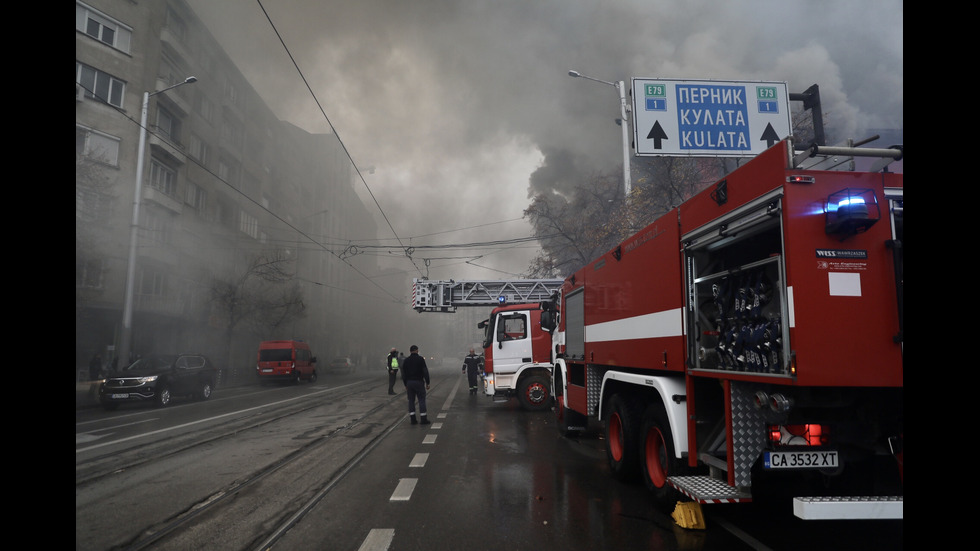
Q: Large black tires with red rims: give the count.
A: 4